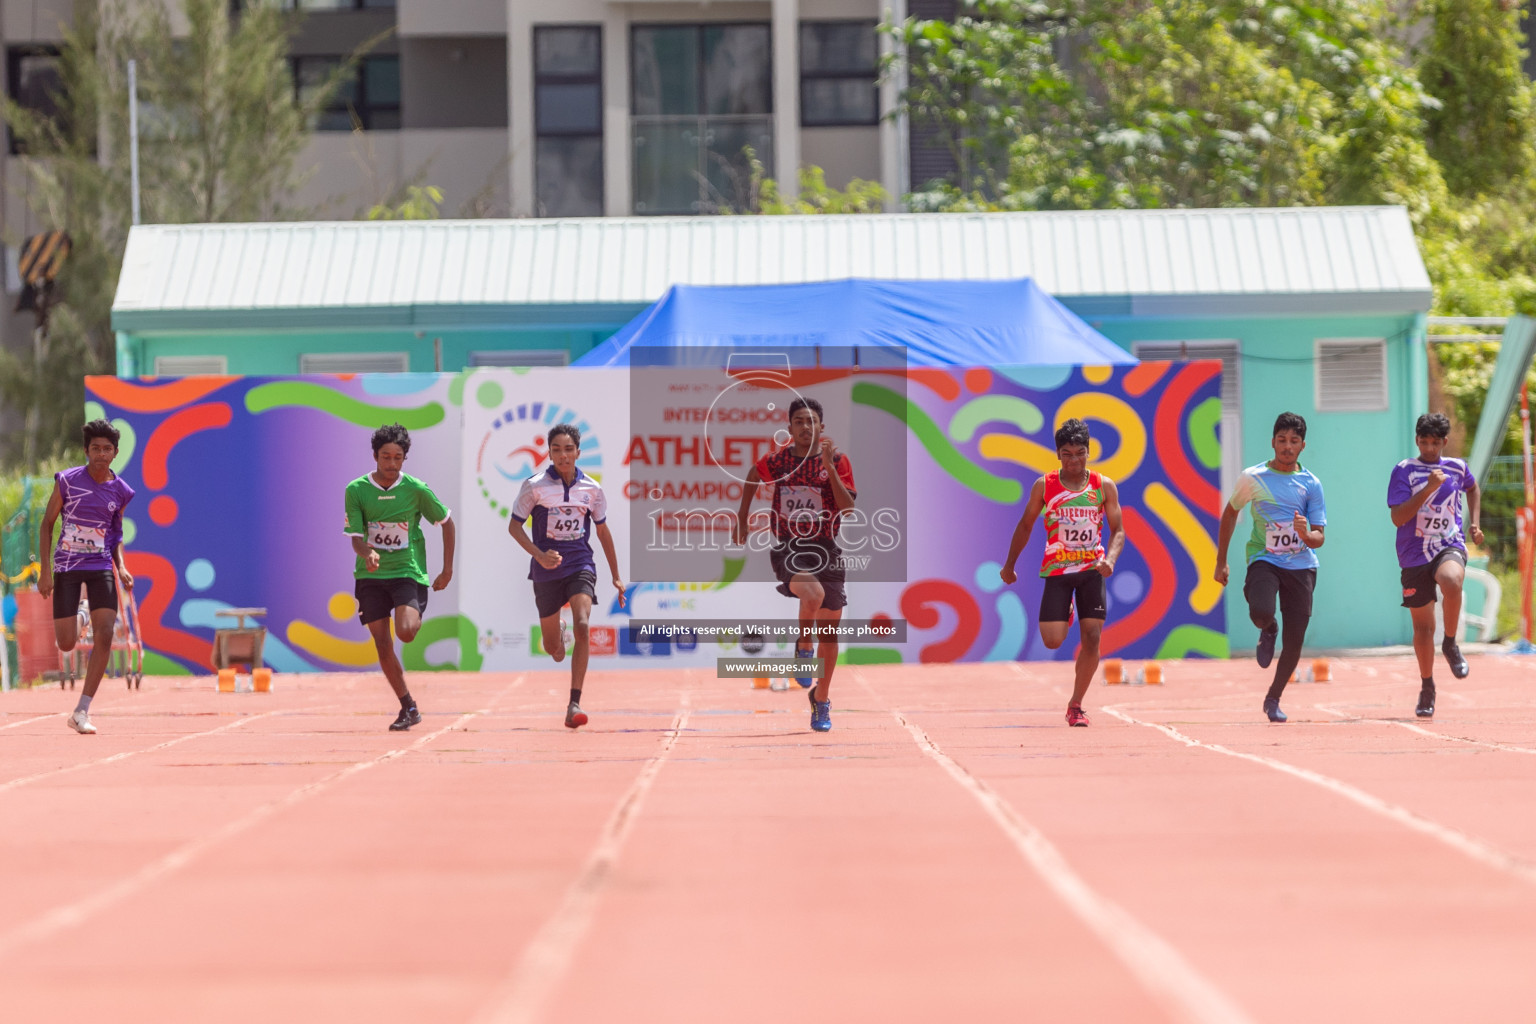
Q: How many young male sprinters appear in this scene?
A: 7